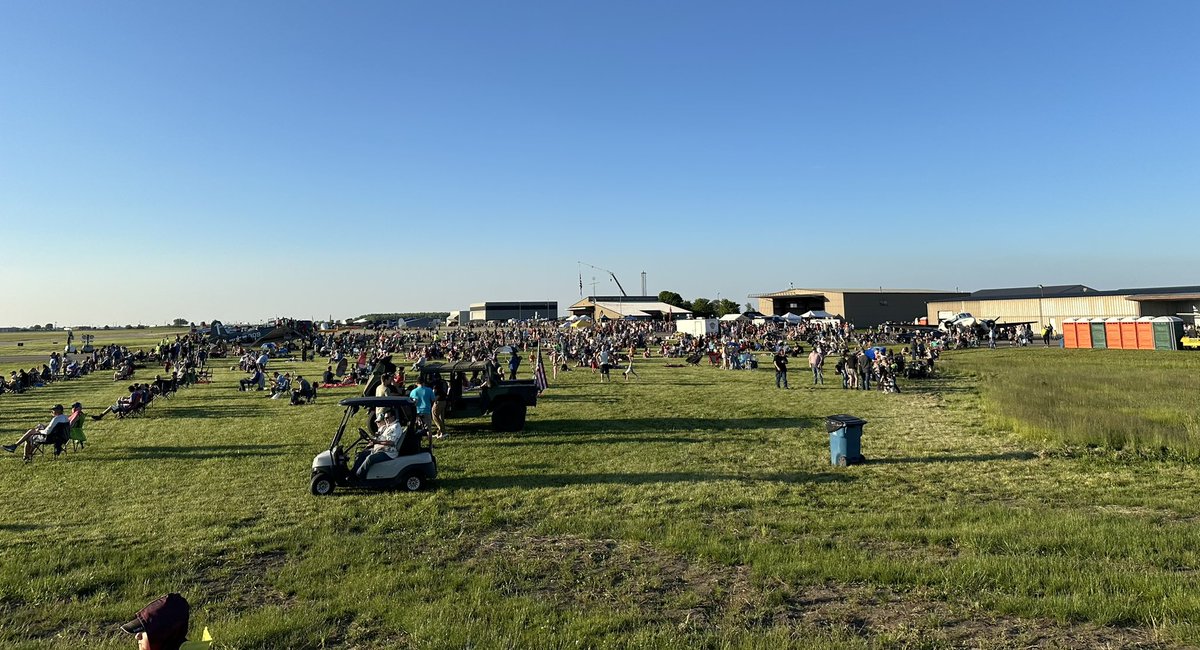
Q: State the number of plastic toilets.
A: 7